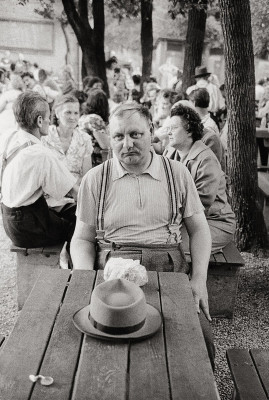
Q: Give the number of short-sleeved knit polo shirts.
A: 1